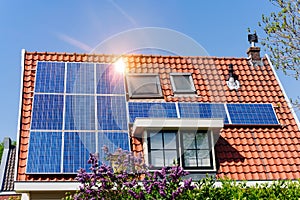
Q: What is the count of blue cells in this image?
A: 12